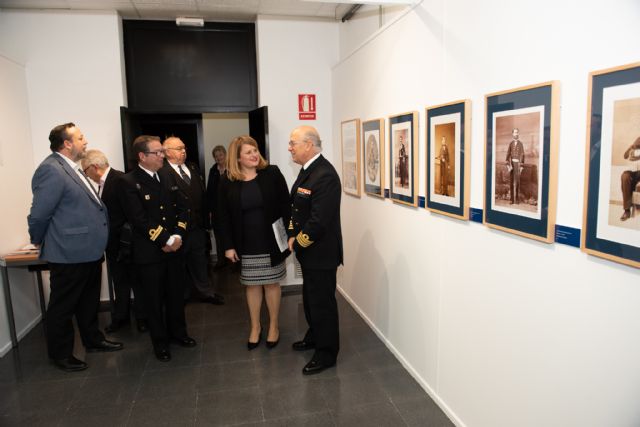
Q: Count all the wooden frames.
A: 6